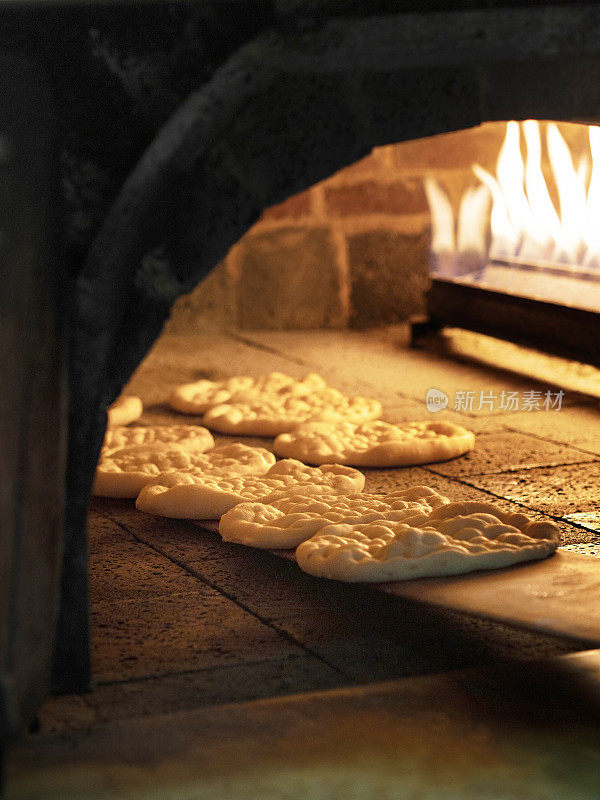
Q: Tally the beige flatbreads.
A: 9